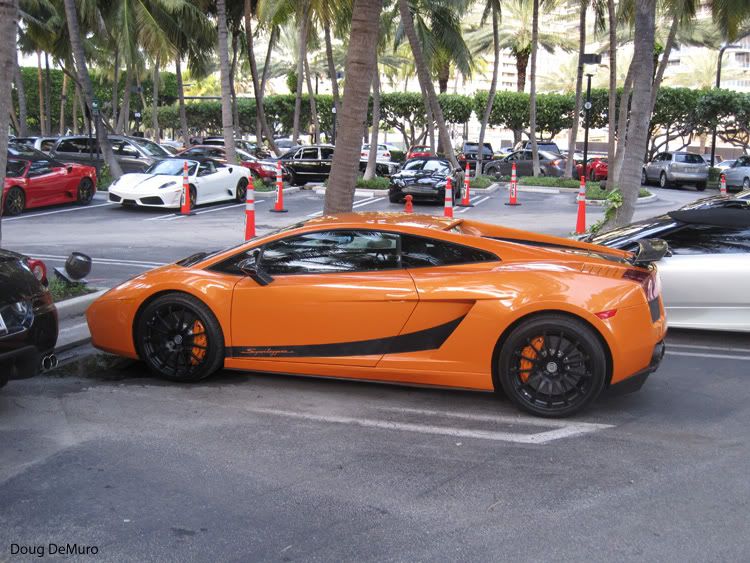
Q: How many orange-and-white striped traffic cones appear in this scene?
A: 8